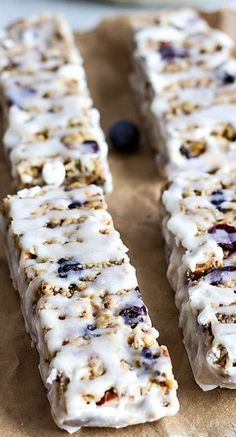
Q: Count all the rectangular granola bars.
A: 4